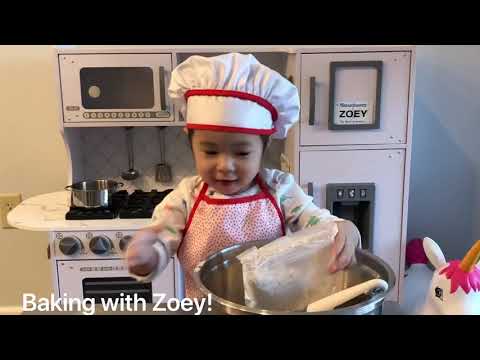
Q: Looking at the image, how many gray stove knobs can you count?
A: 3